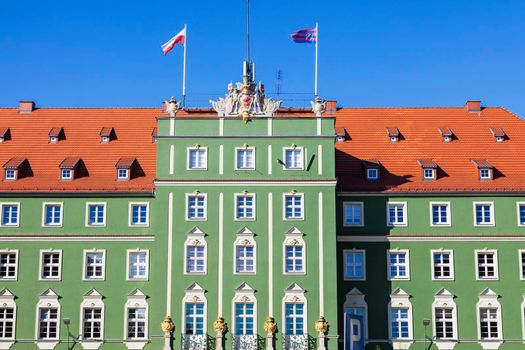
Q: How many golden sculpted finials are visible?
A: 4